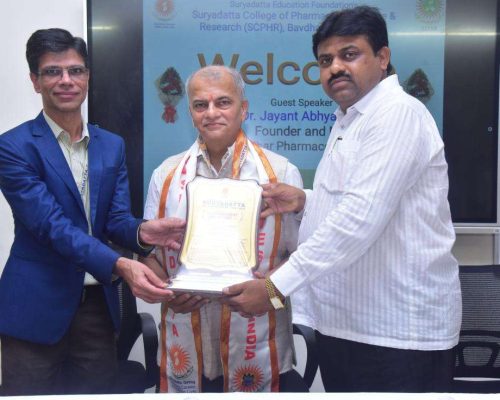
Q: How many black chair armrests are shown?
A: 2